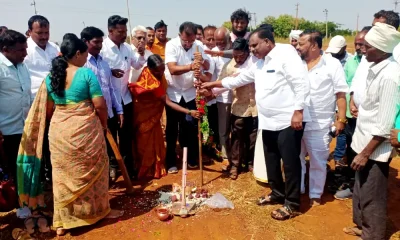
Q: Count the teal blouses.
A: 1